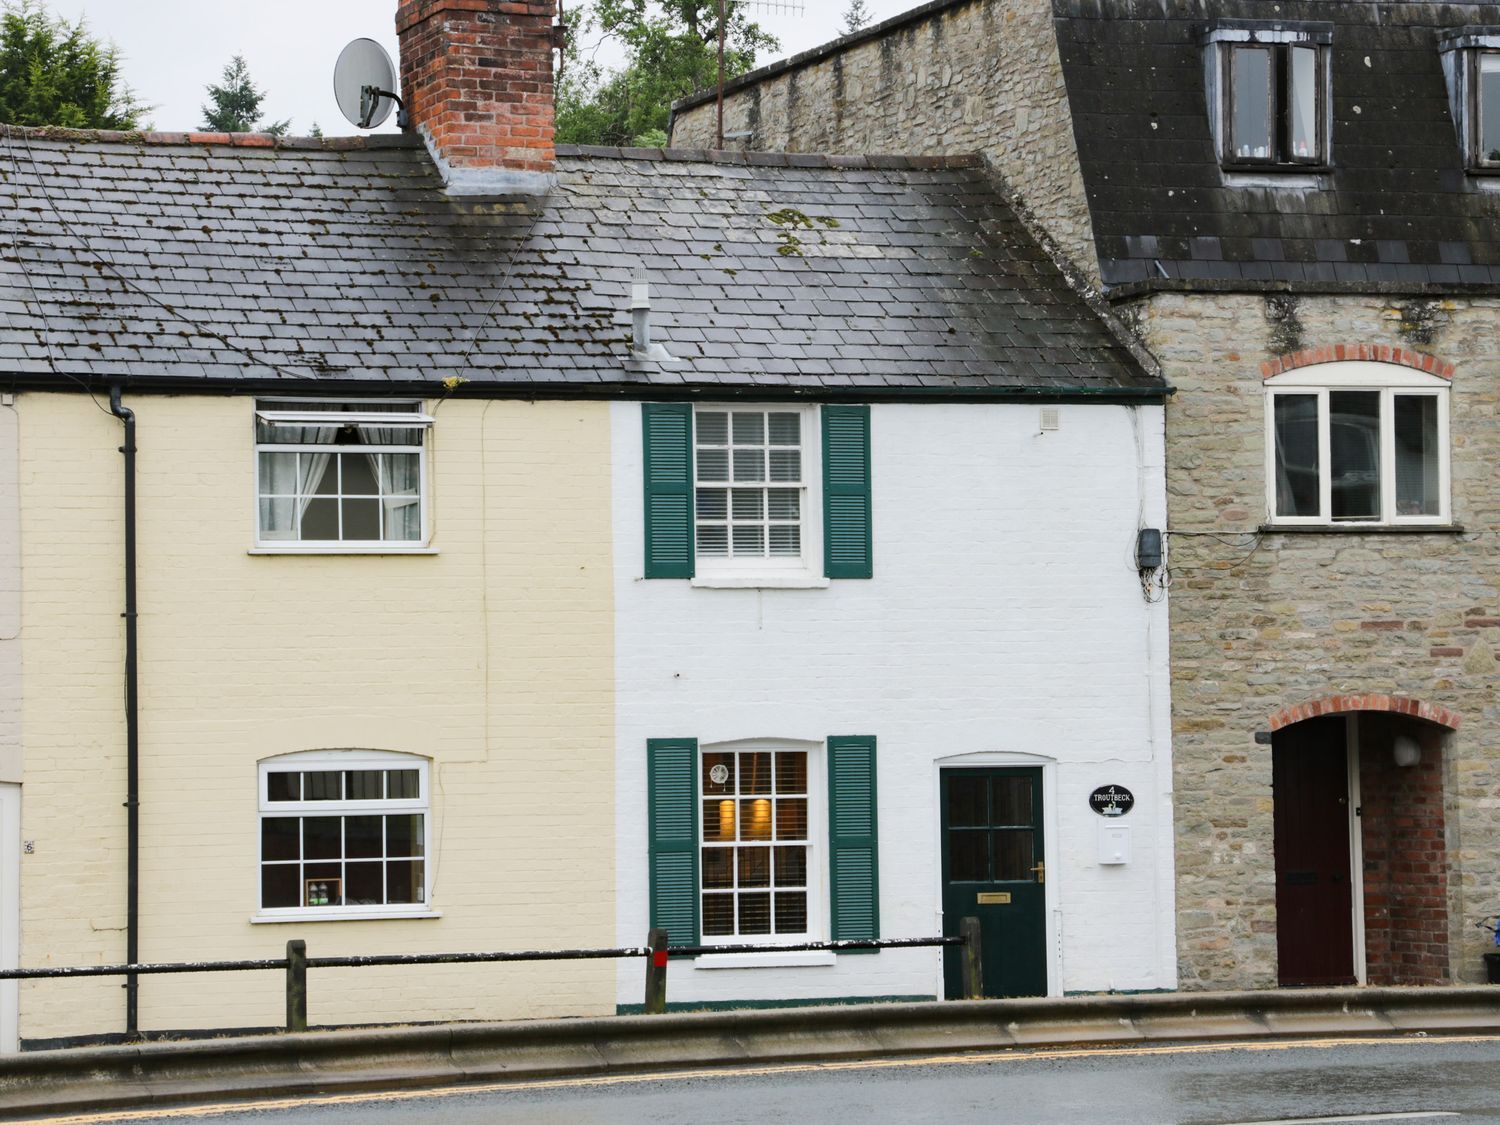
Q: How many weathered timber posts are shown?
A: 3